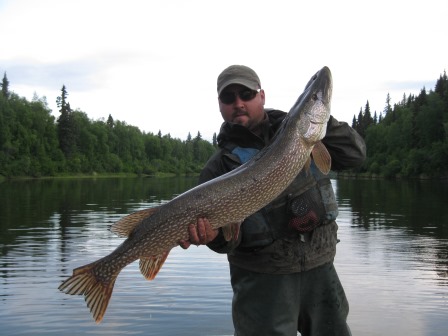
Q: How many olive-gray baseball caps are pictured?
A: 1